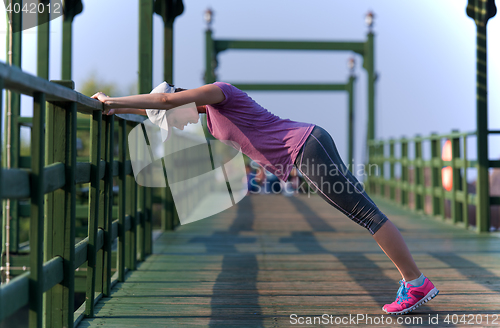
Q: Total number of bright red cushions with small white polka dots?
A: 0